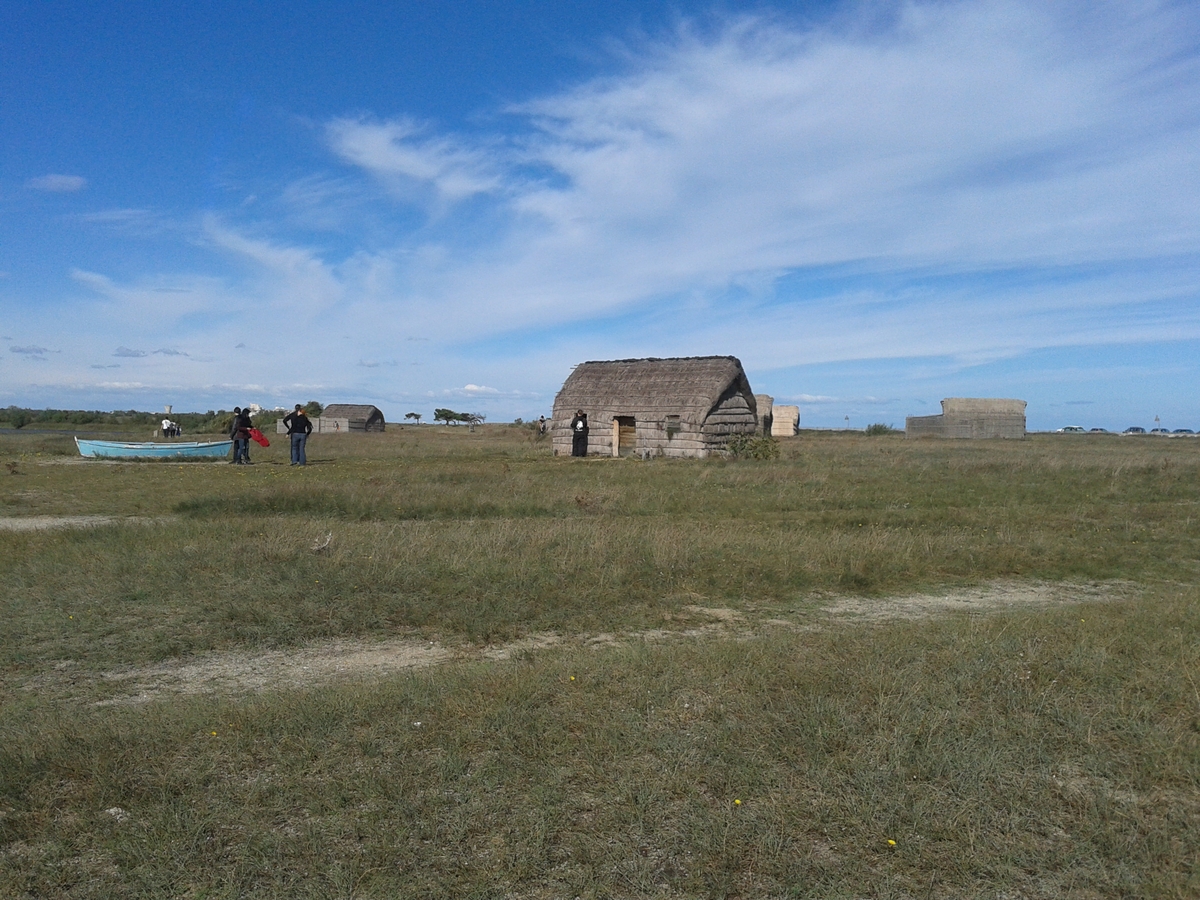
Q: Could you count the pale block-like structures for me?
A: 3